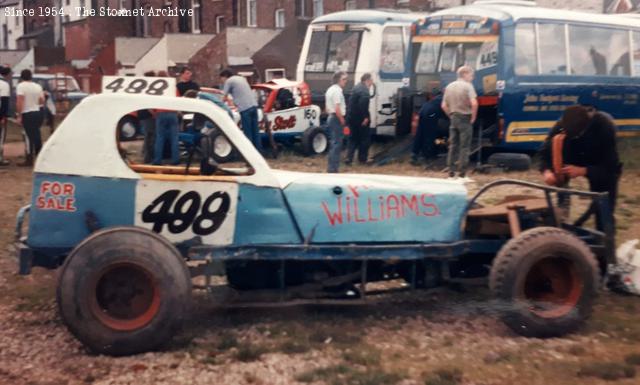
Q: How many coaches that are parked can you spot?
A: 2